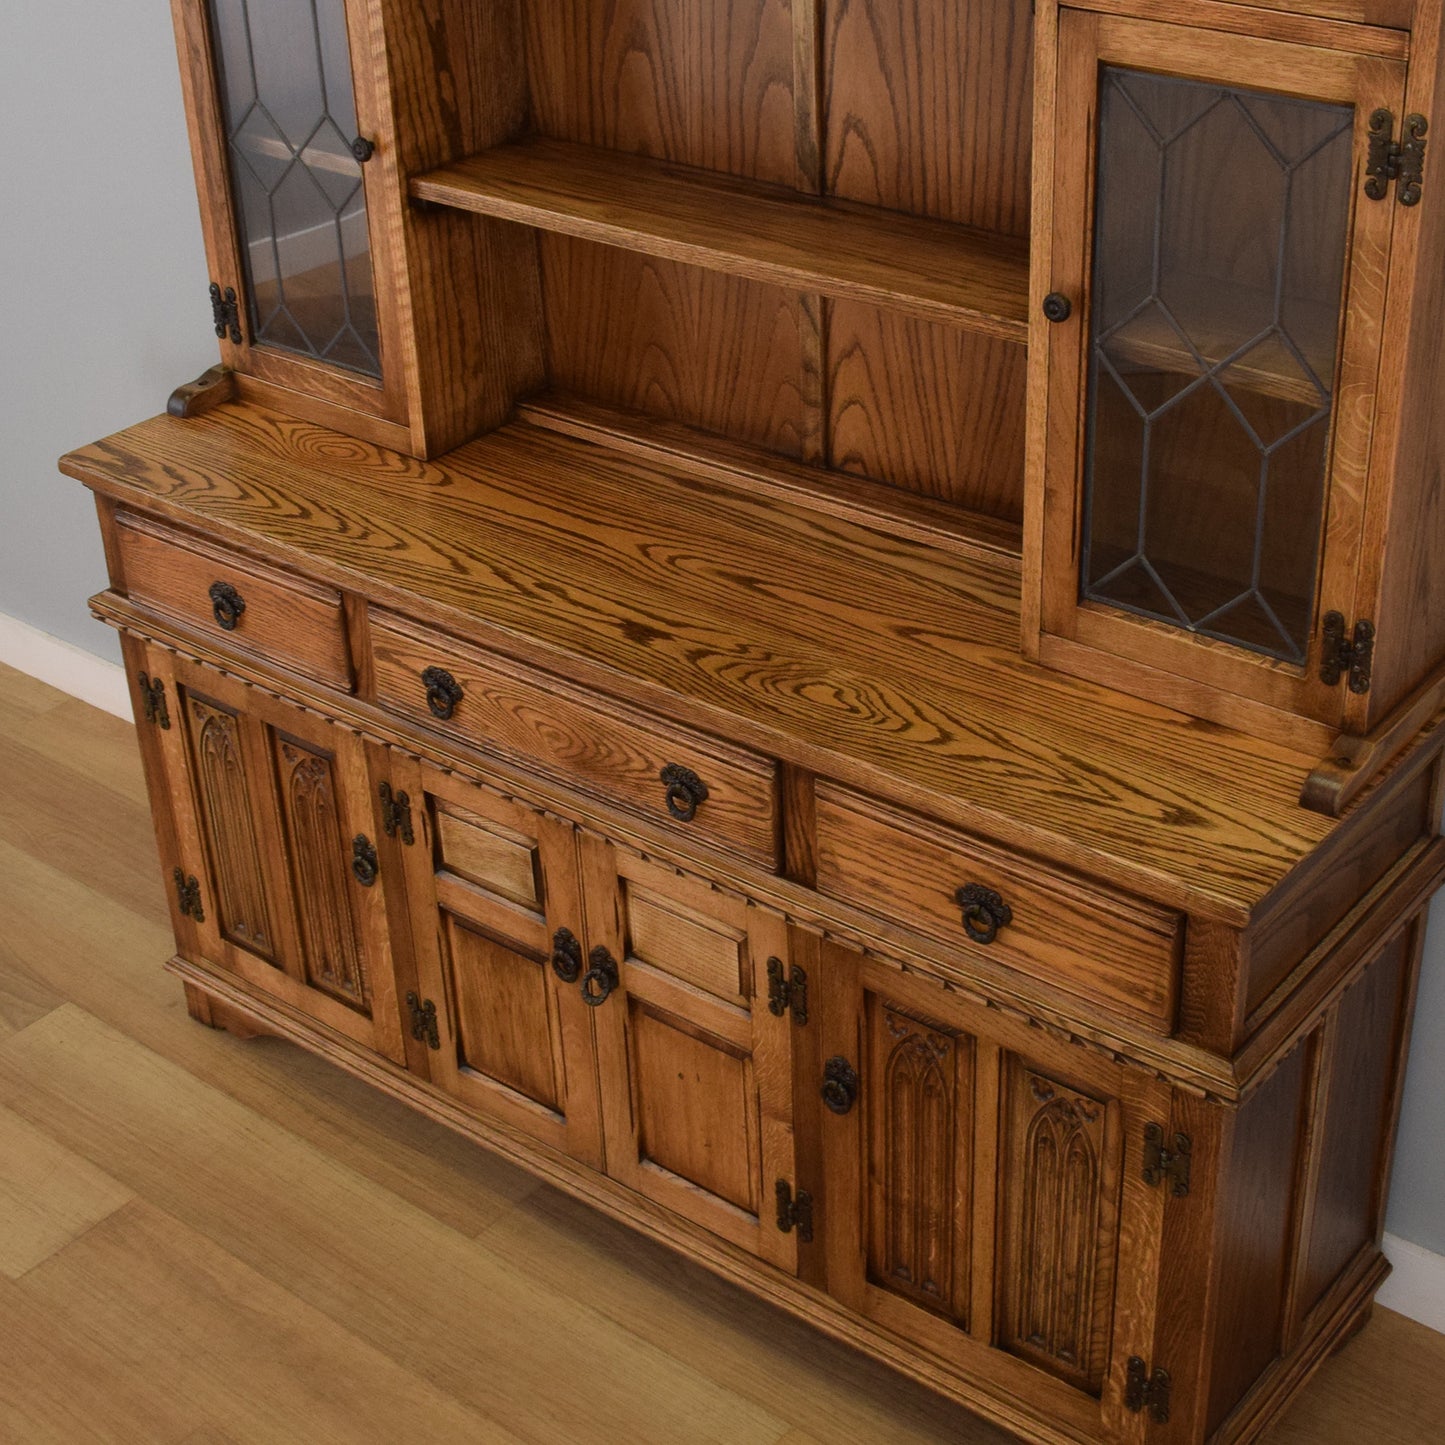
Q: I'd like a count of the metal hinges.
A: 11